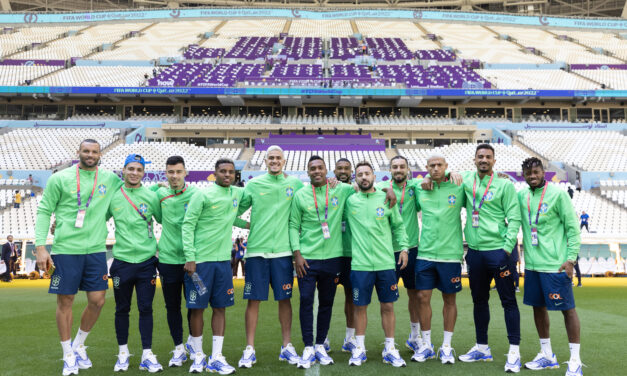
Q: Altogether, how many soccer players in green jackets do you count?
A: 12